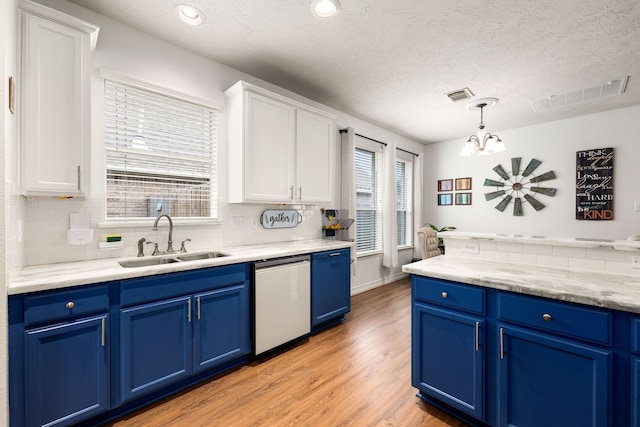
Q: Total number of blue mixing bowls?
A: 0